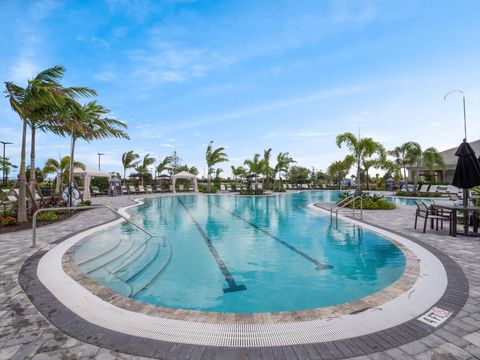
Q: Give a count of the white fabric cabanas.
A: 2